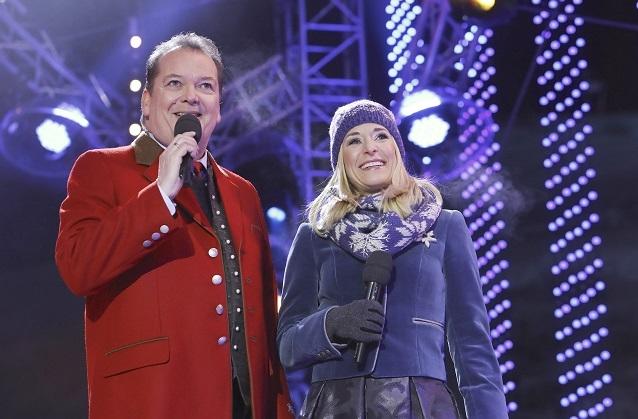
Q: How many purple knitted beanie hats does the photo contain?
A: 1